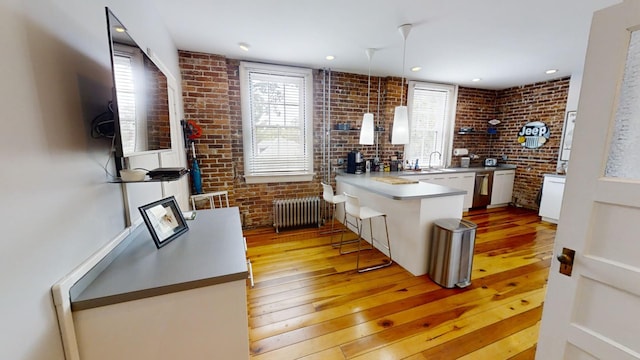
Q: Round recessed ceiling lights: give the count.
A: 5